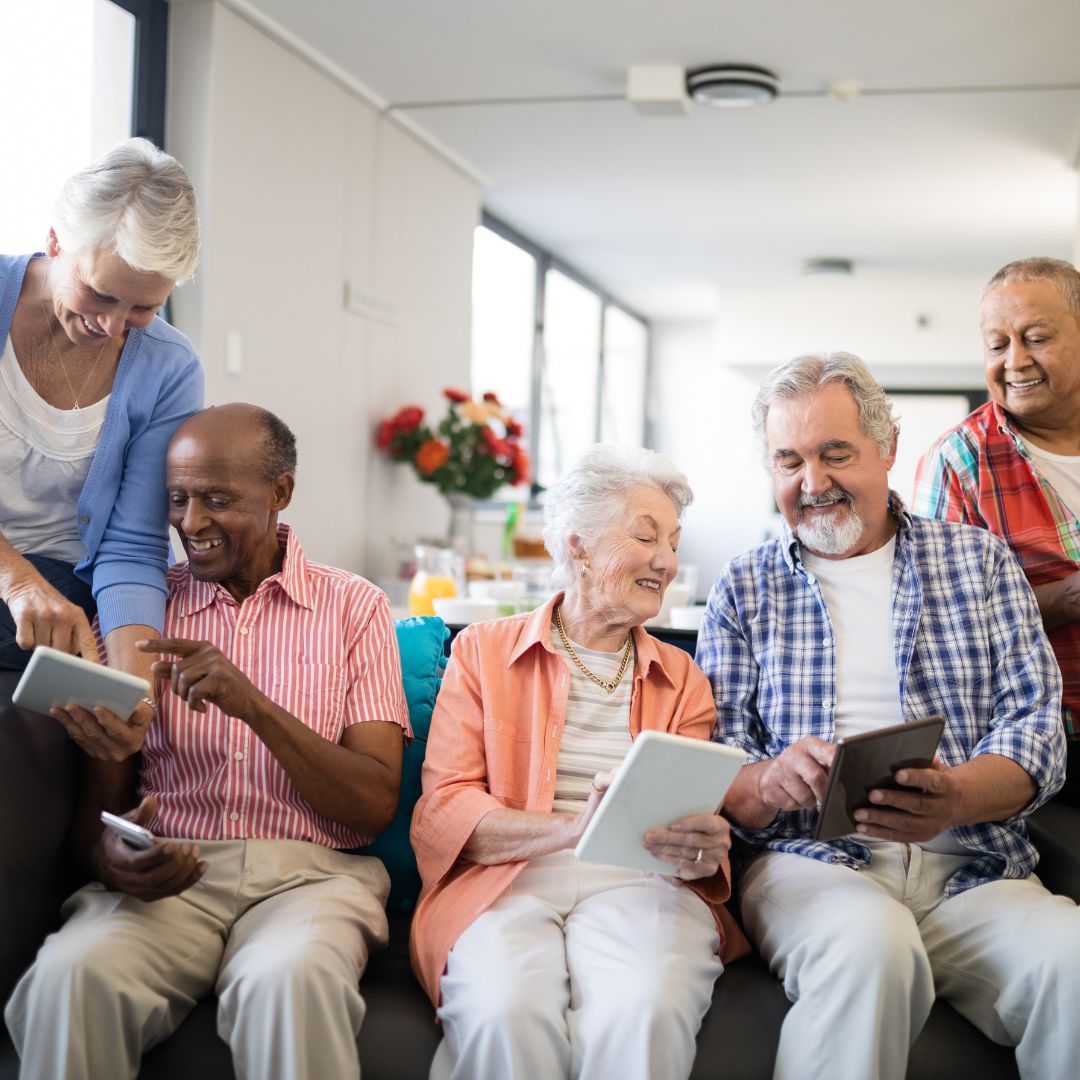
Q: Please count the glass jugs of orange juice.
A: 1